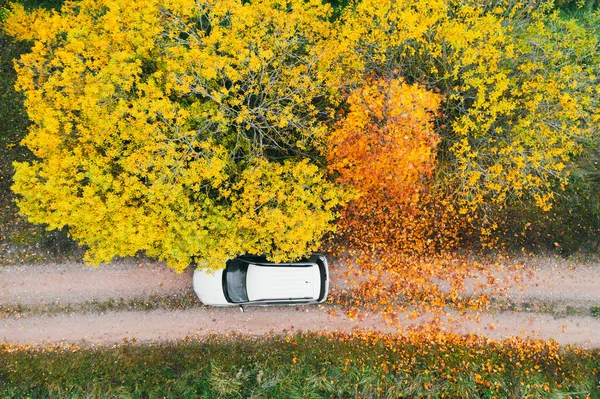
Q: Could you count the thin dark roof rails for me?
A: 2